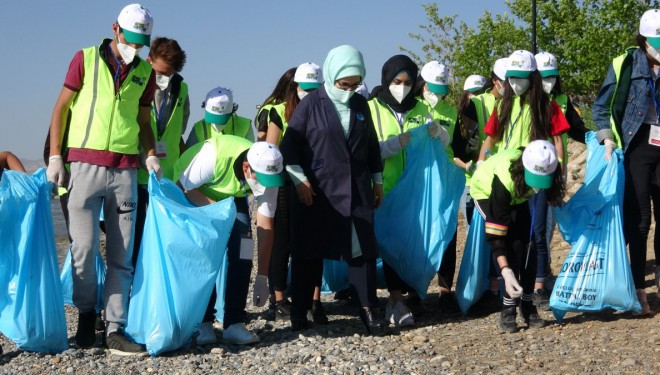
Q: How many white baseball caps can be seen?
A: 11